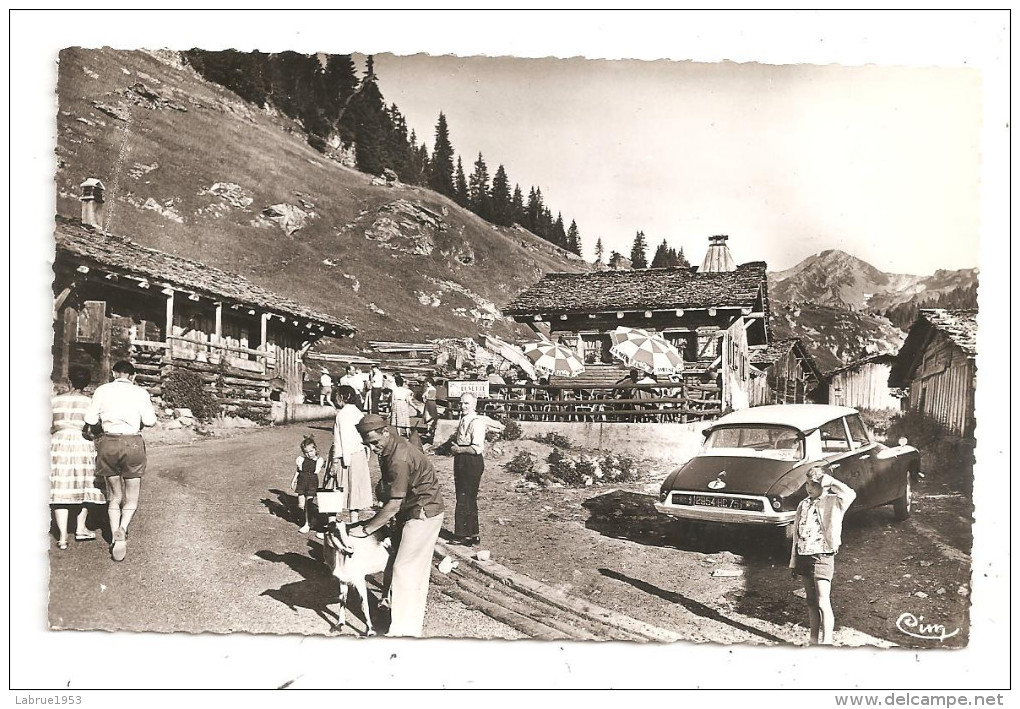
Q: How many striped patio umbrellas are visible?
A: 2